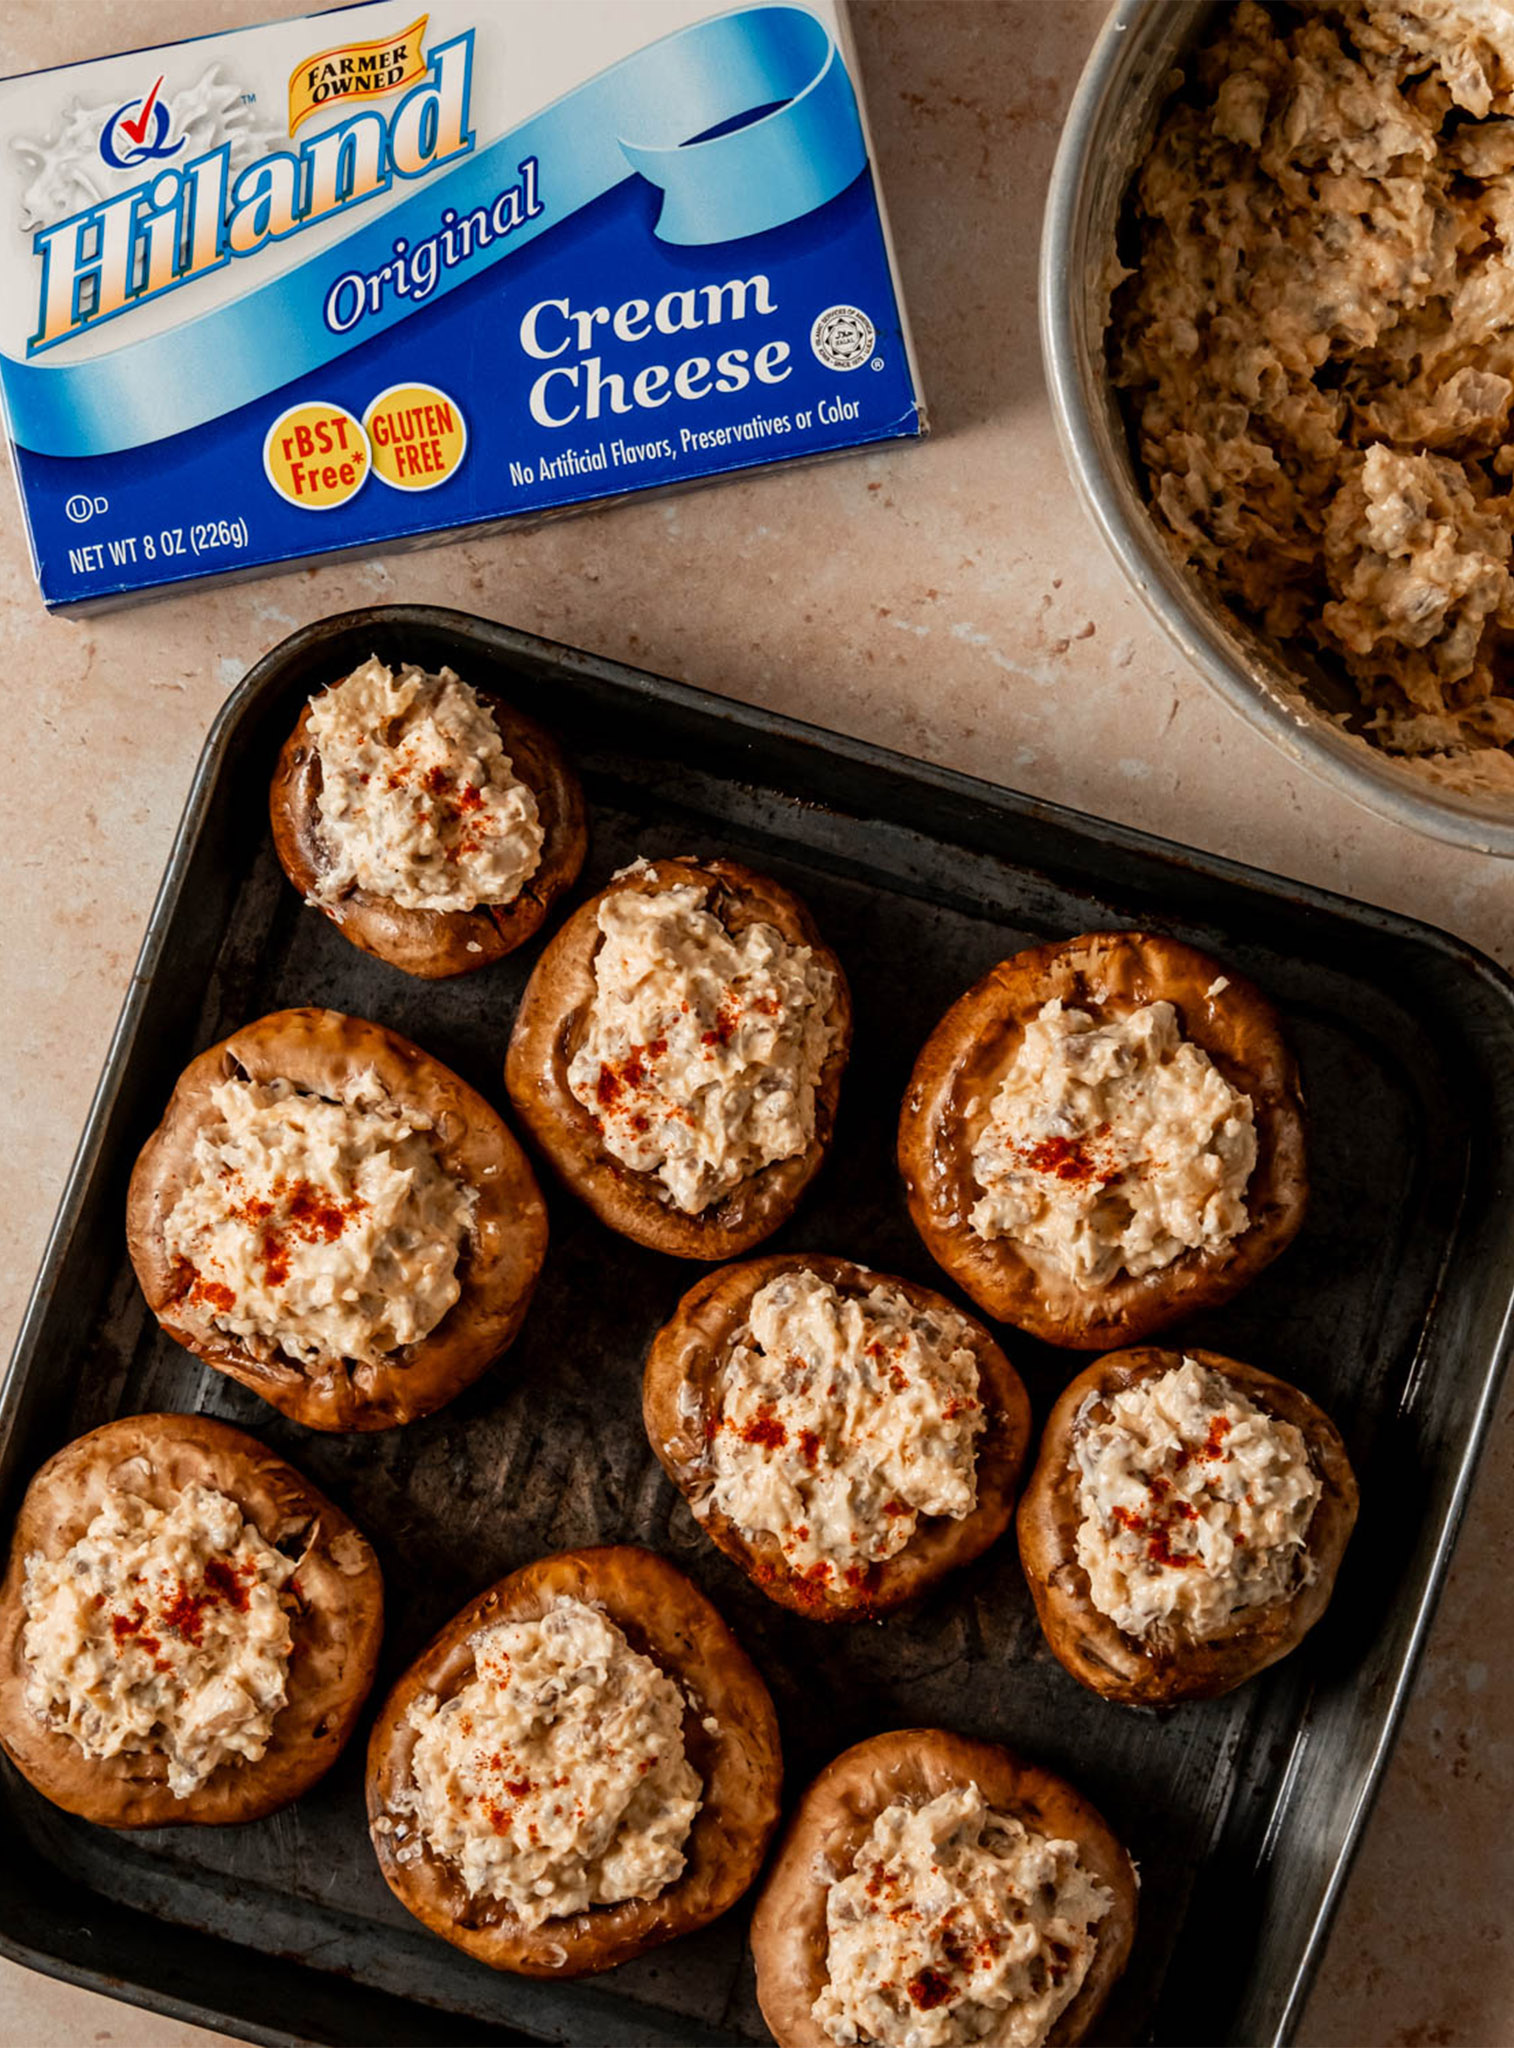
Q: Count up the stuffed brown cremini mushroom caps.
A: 9